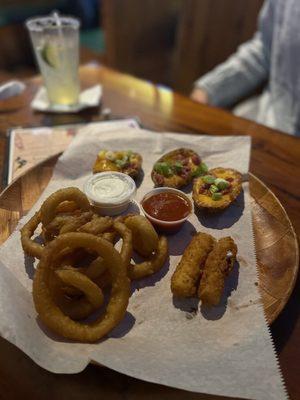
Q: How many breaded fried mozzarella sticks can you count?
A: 2